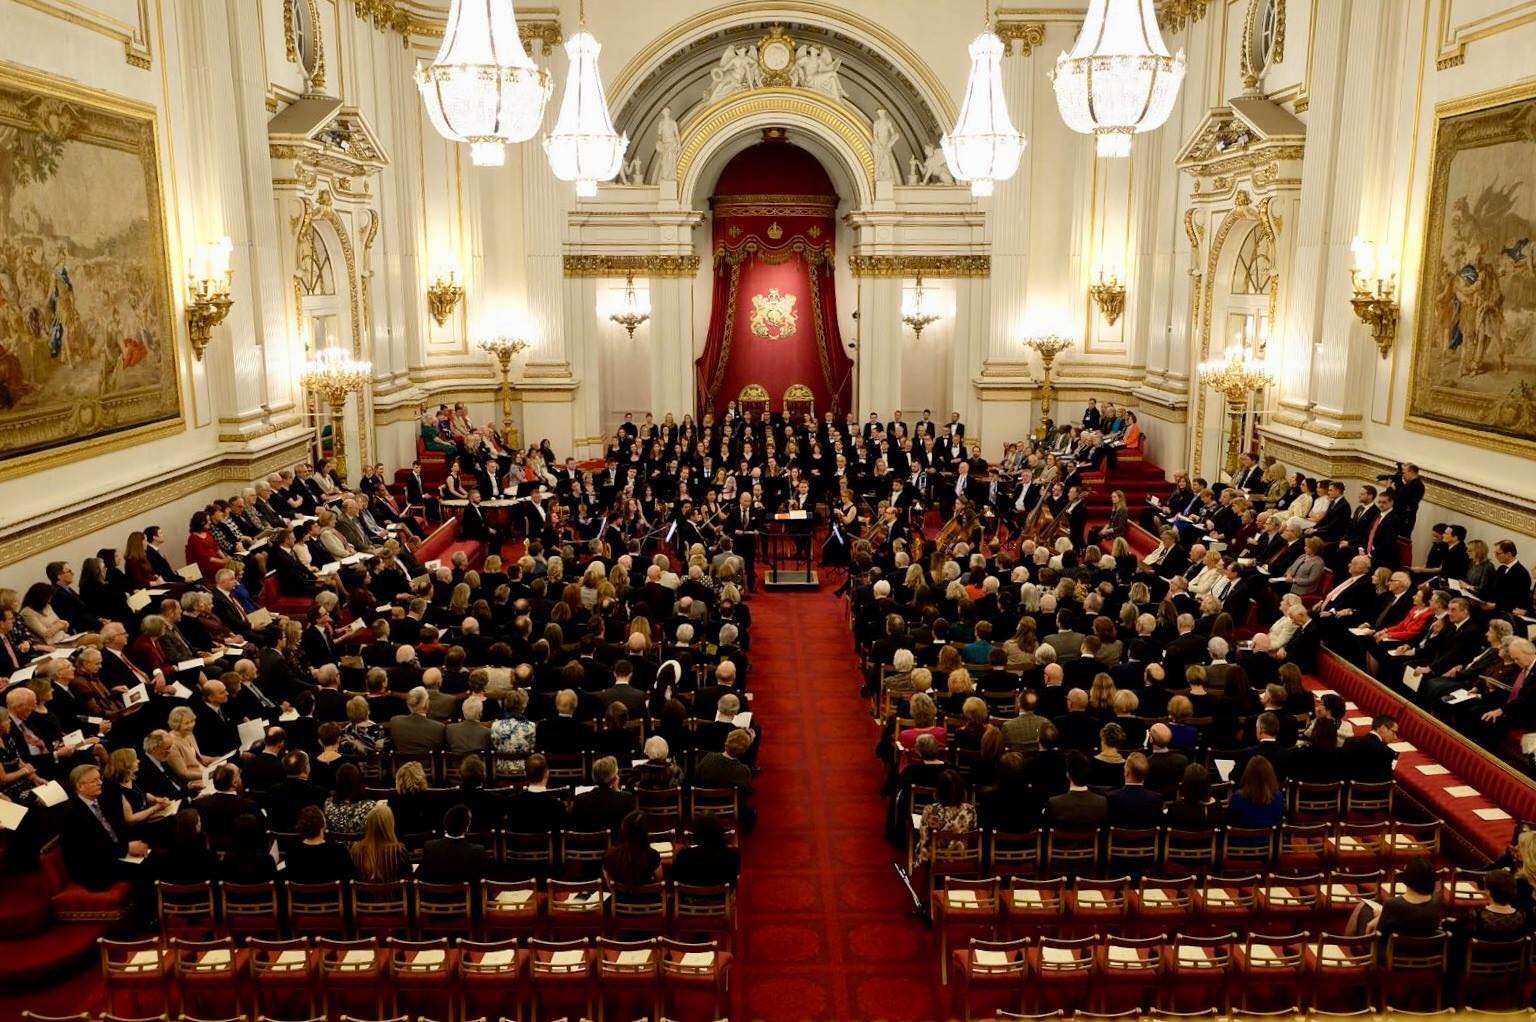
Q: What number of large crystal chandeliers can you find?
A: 4